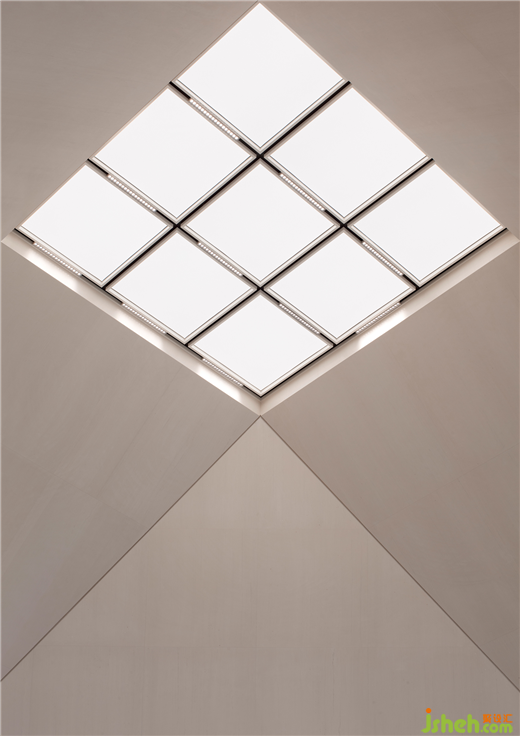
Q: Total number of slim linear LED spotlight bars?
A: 10